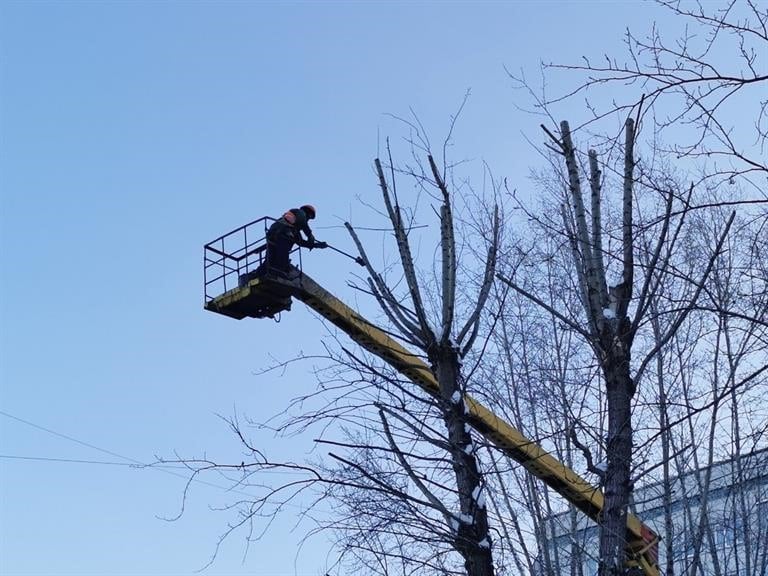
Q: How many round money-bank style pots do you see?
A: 0